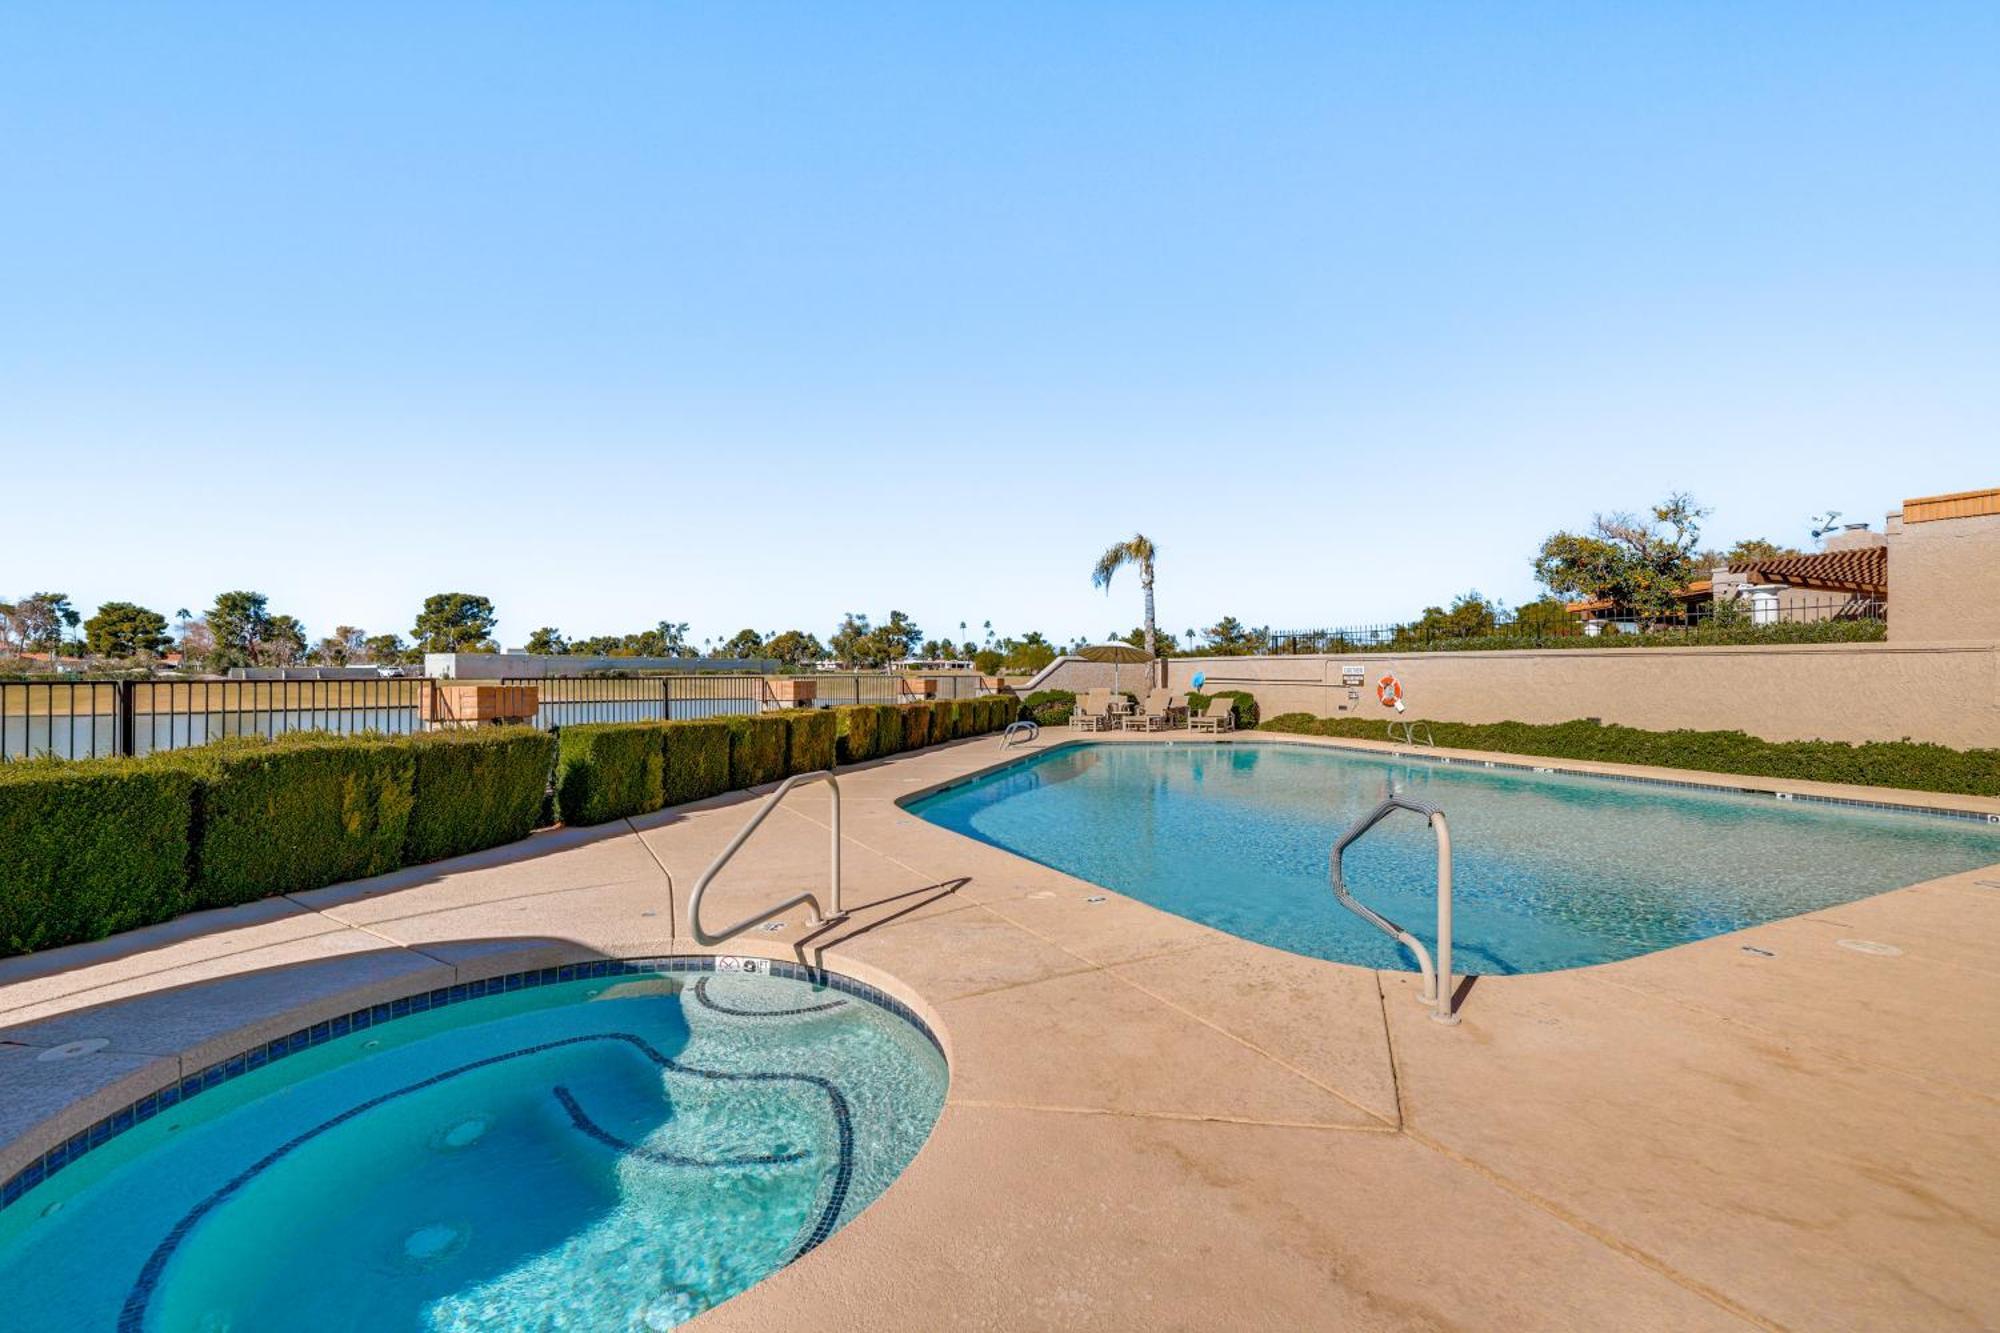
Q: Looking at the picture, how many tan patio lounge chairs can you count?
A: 3